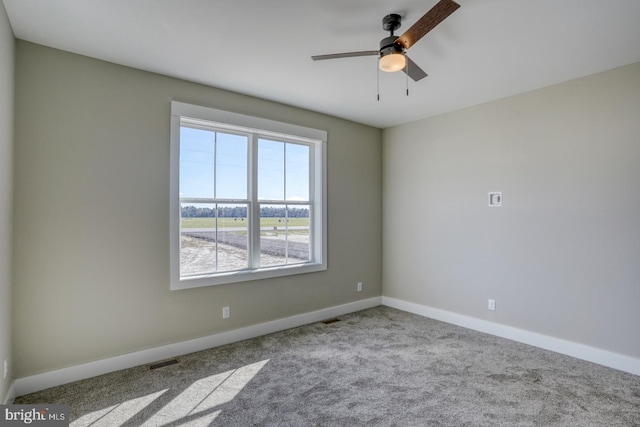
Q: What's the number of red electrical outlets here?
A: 0